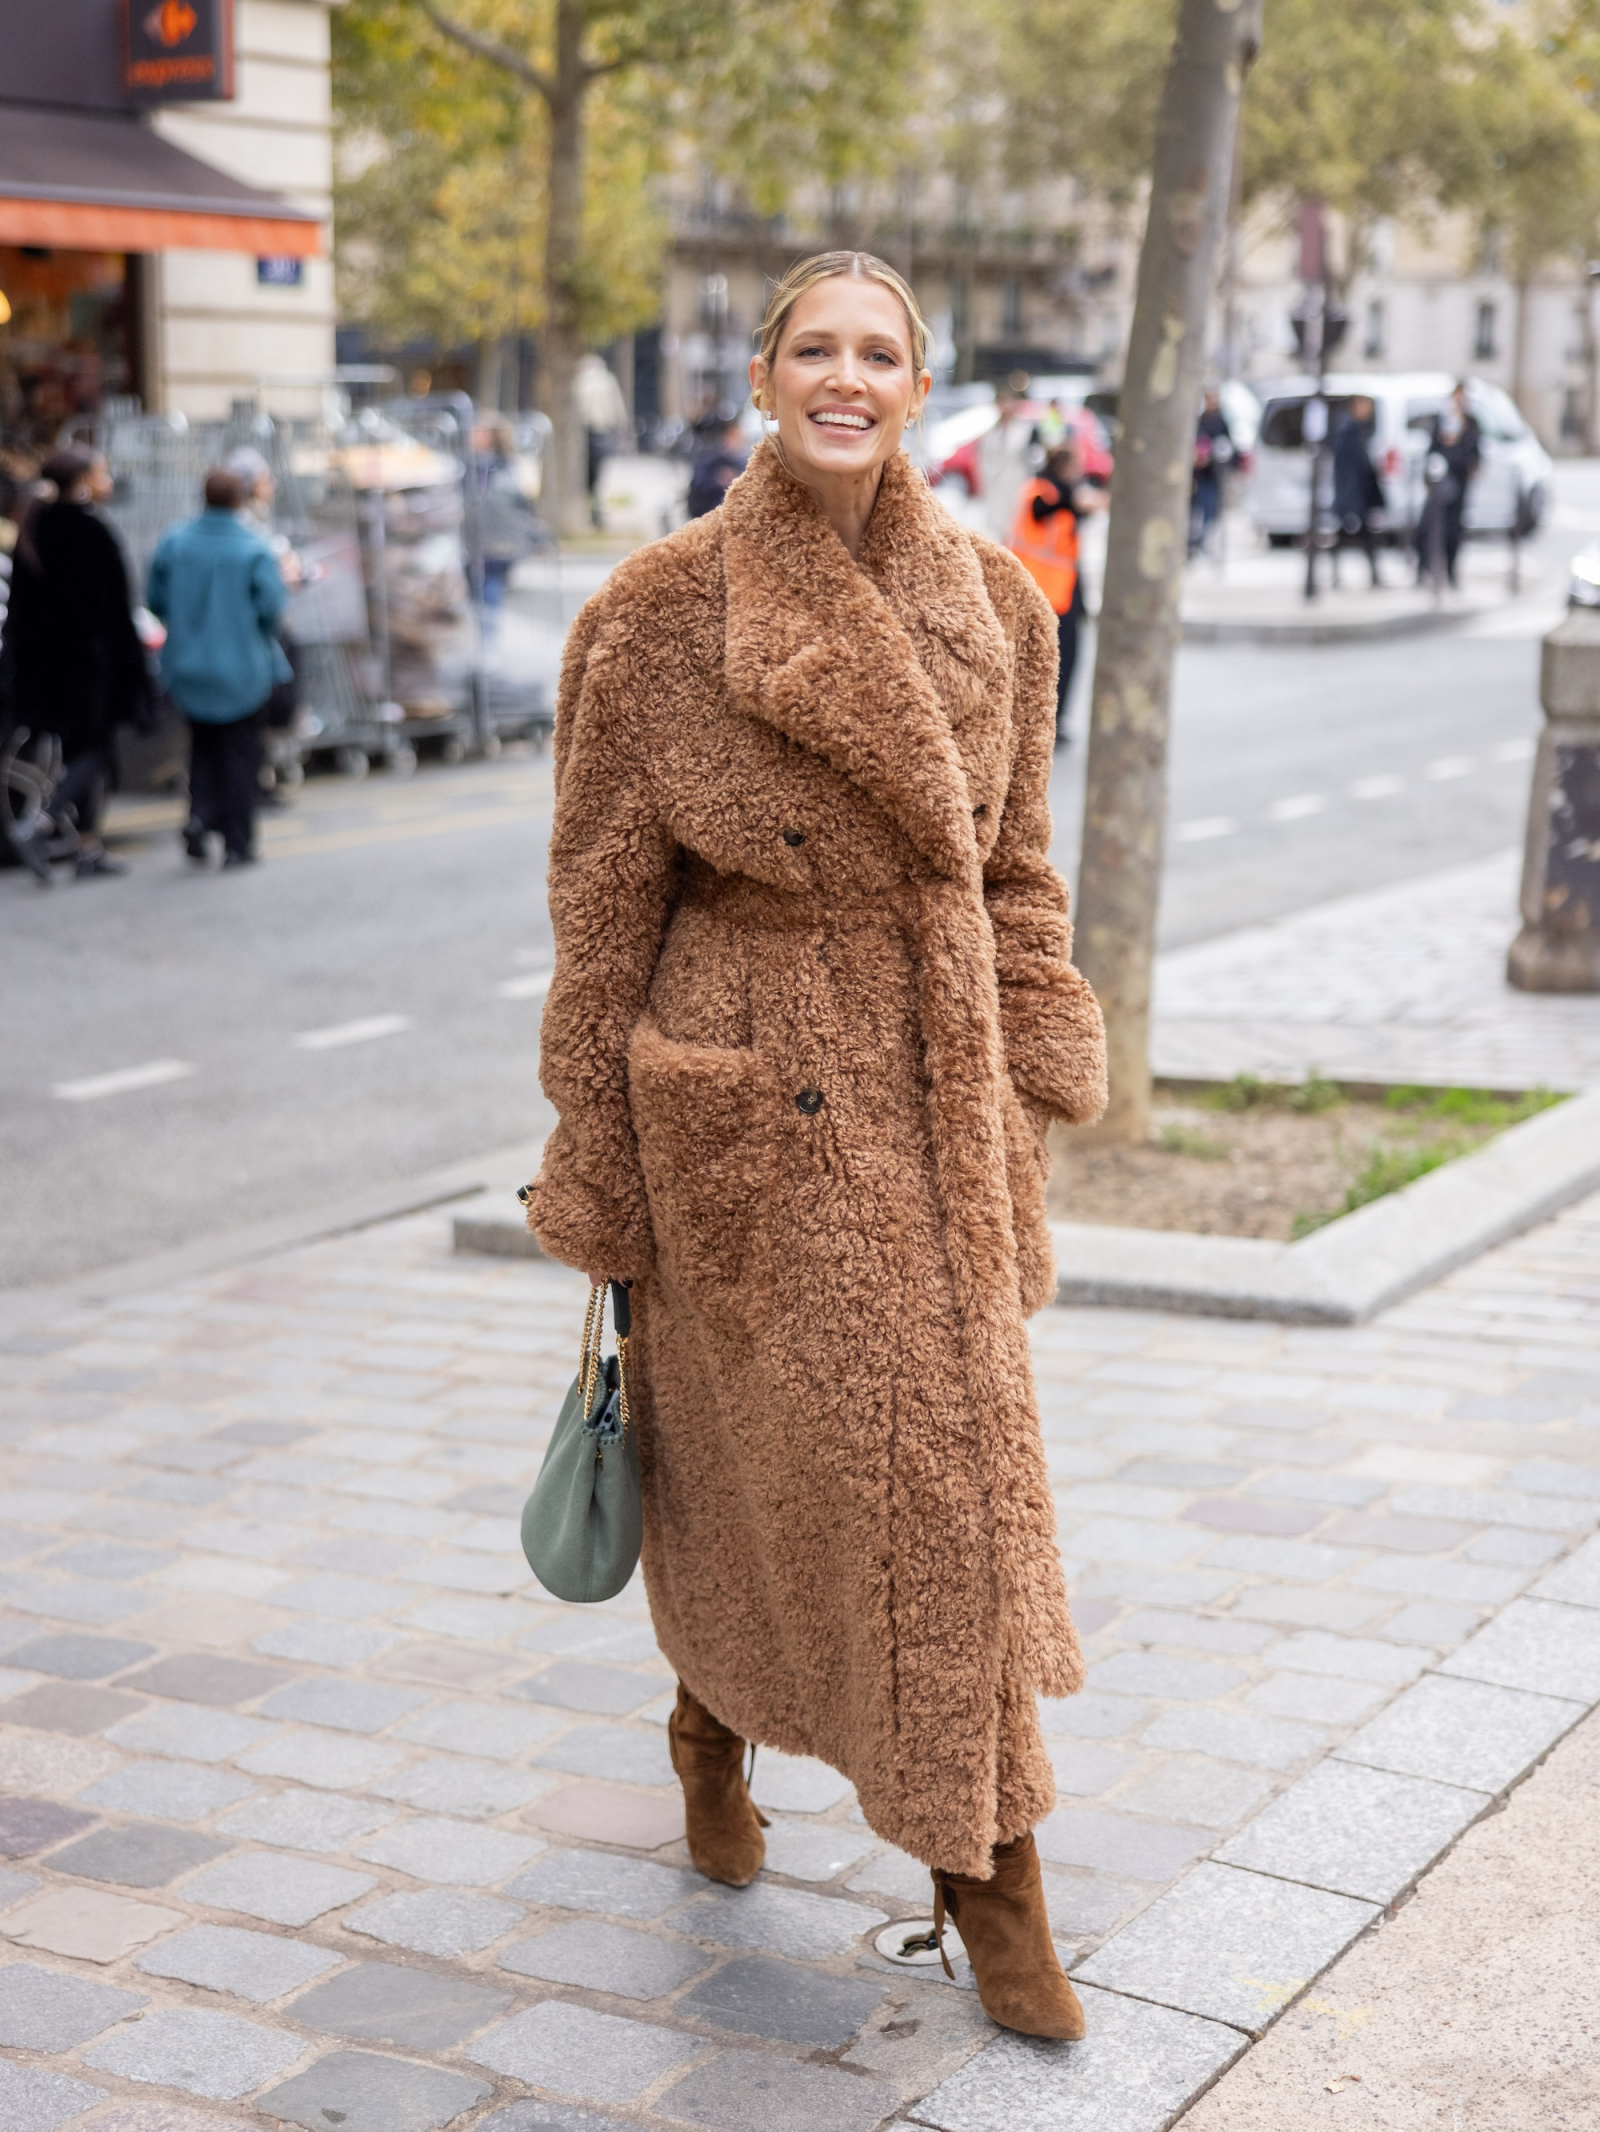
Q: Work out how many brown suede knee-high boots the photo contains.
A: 2